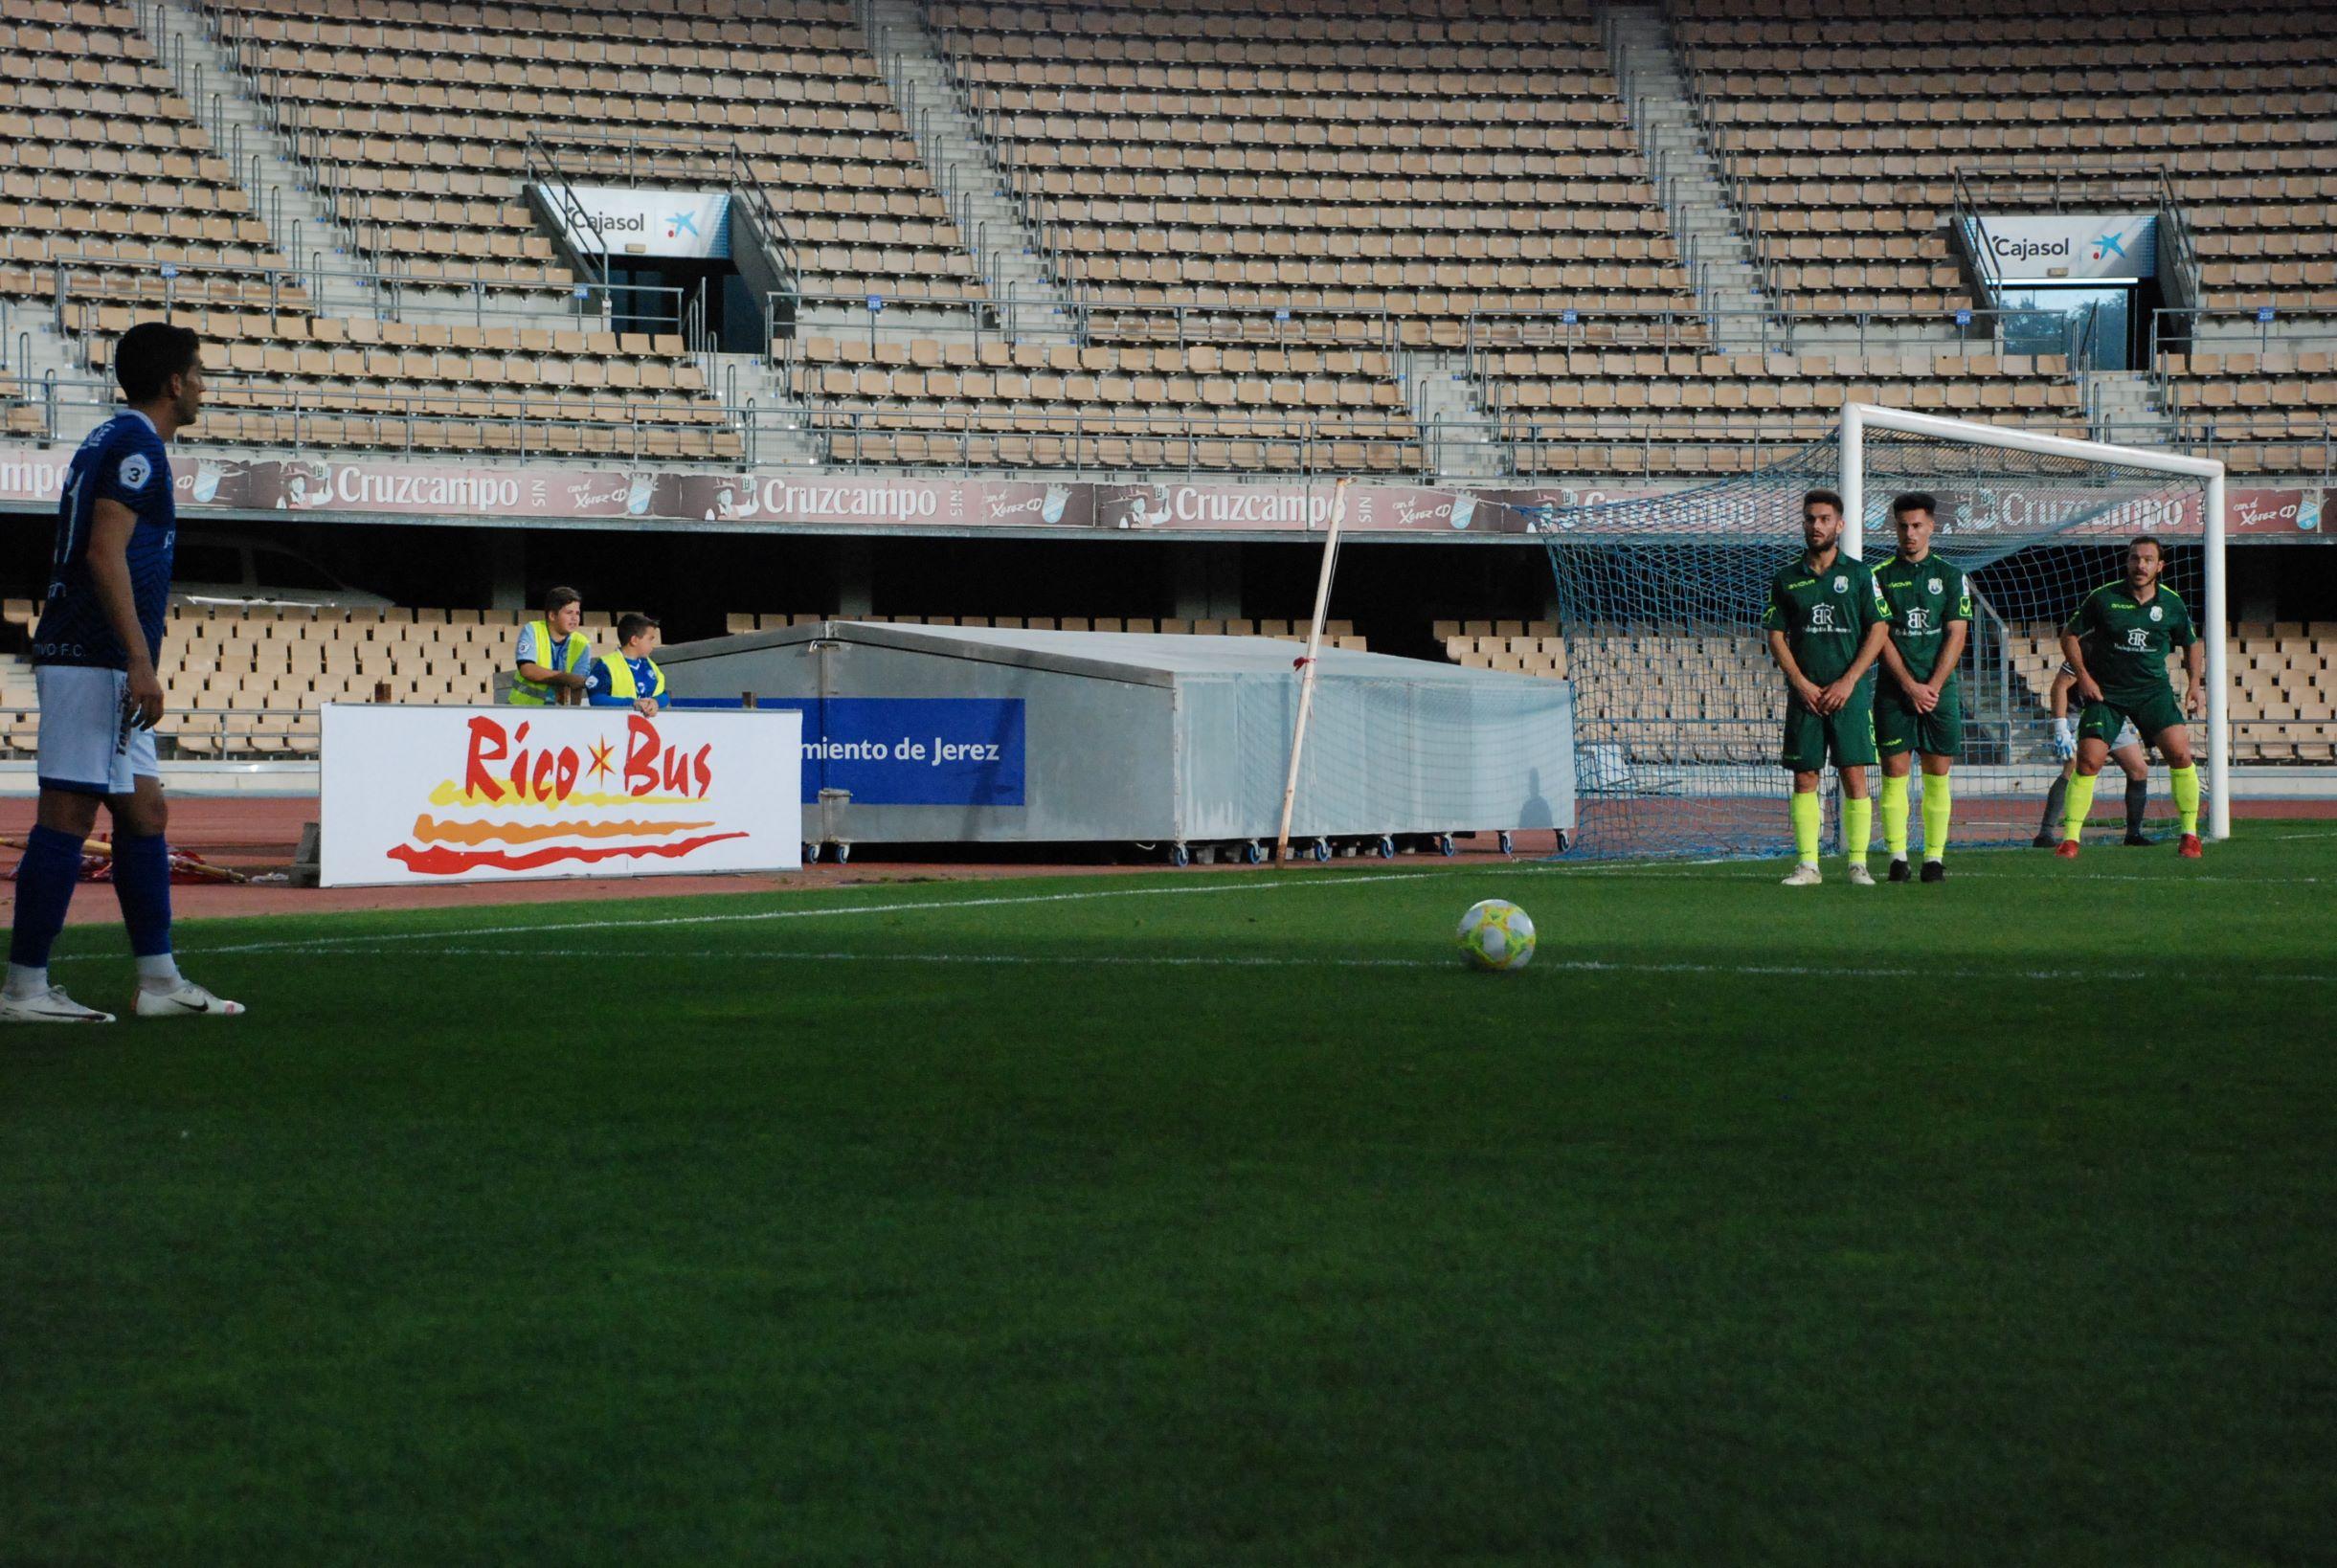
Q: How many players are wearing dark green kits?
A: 3